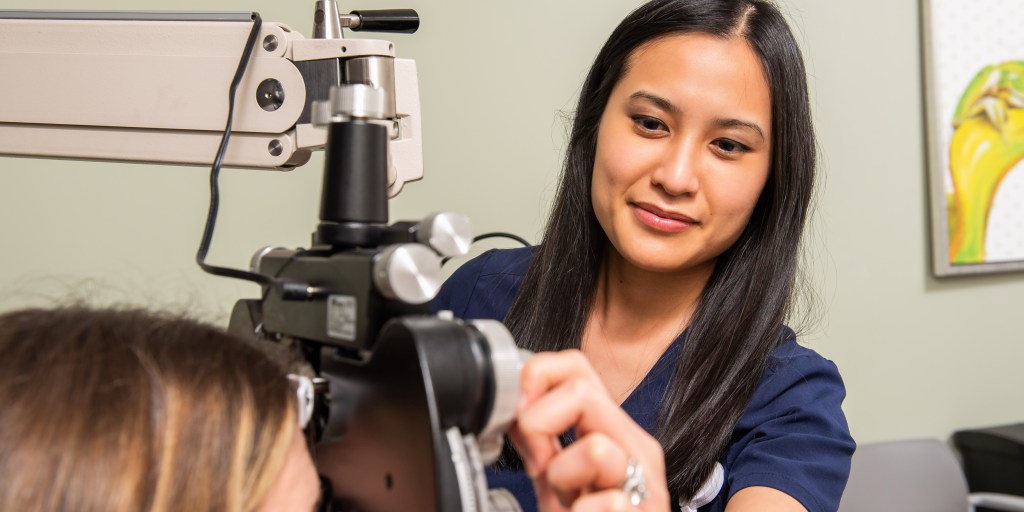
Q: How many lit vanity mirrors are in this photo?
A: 0